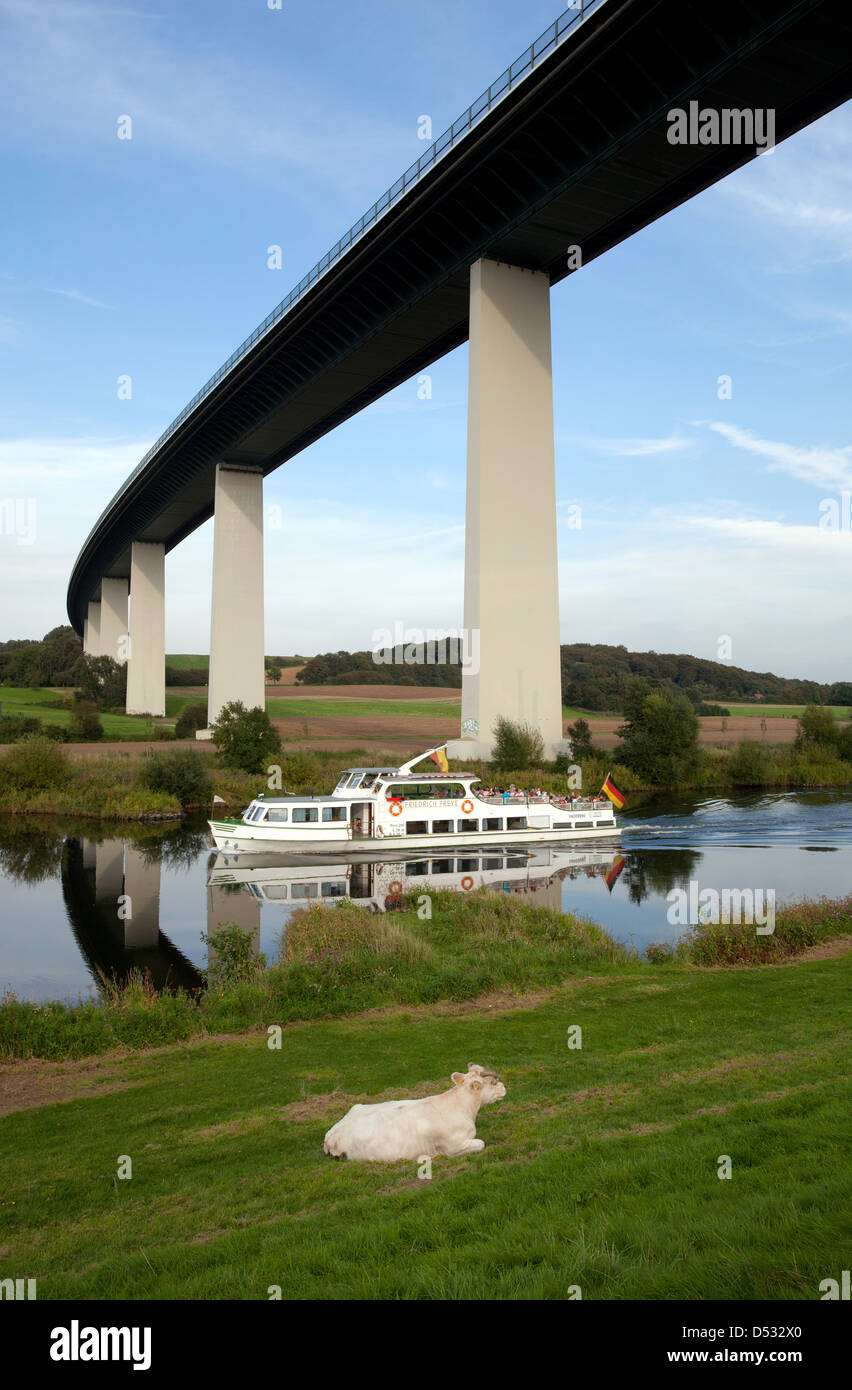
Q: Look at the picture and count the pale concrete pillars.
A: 6